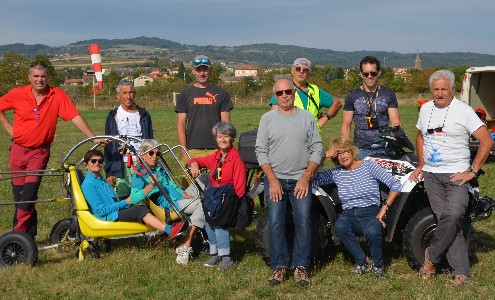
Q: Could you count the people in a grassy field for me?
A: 11